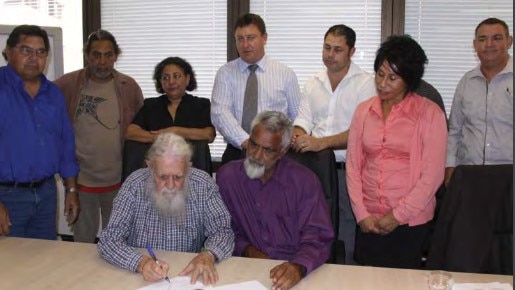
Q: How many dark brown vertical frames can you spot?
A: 3